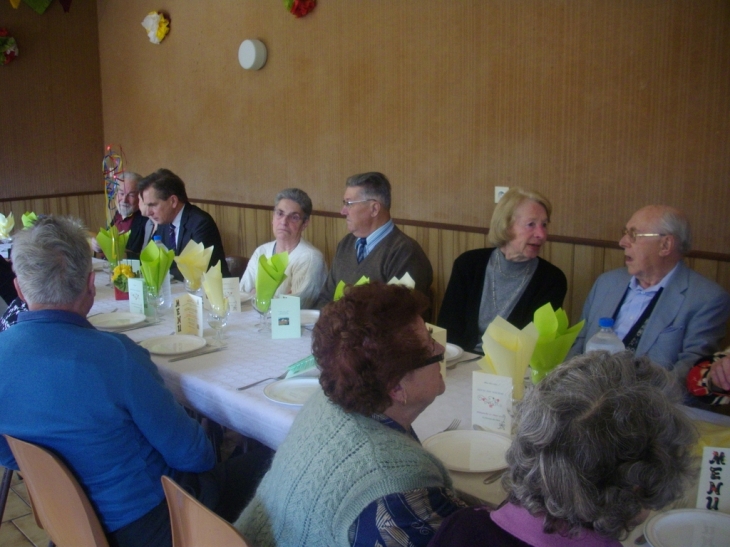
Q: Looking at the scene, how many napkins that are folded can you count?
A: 11